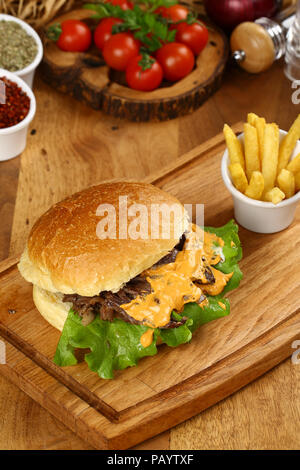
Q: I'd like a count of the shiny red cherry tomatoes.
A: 8